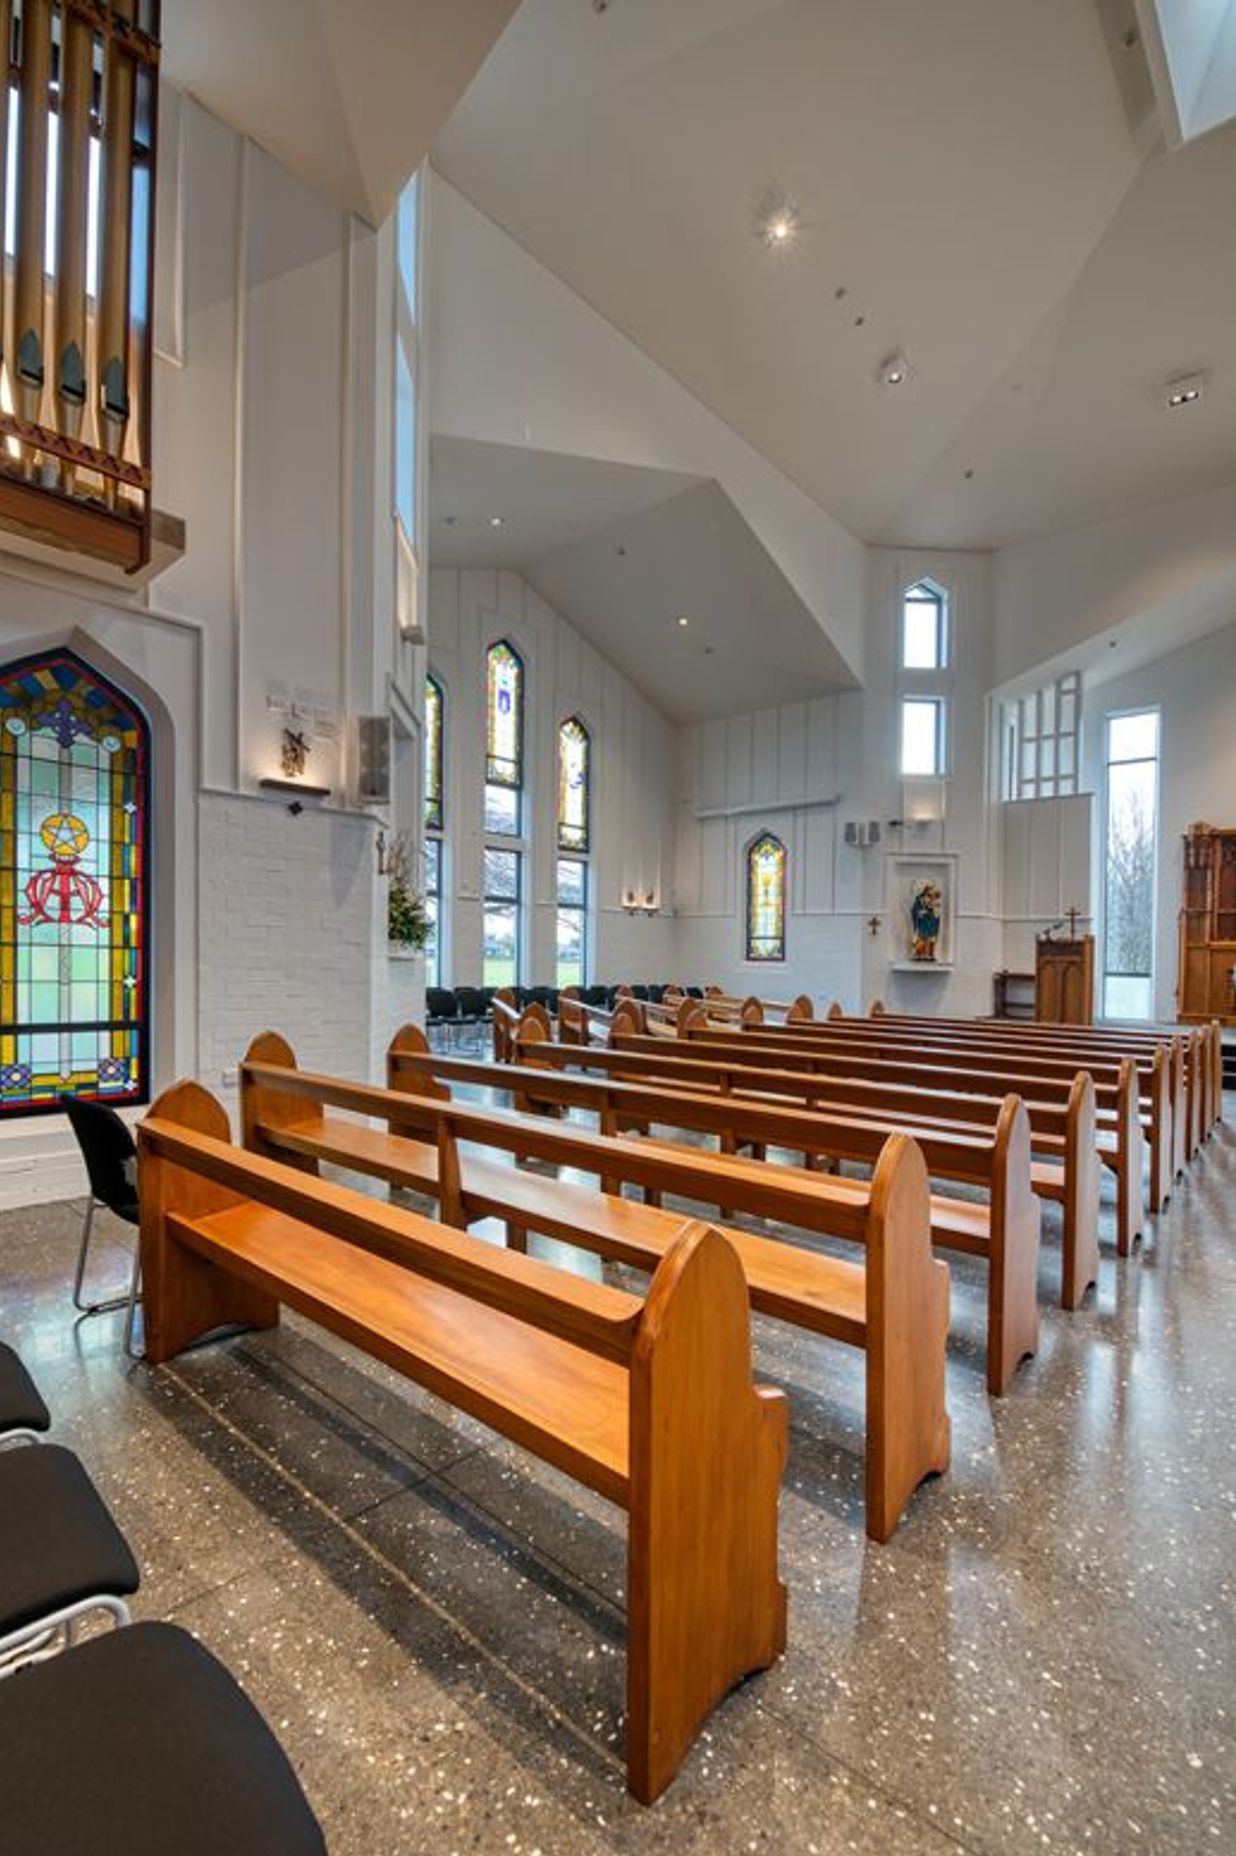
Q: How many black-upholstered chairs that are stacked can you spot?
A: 0